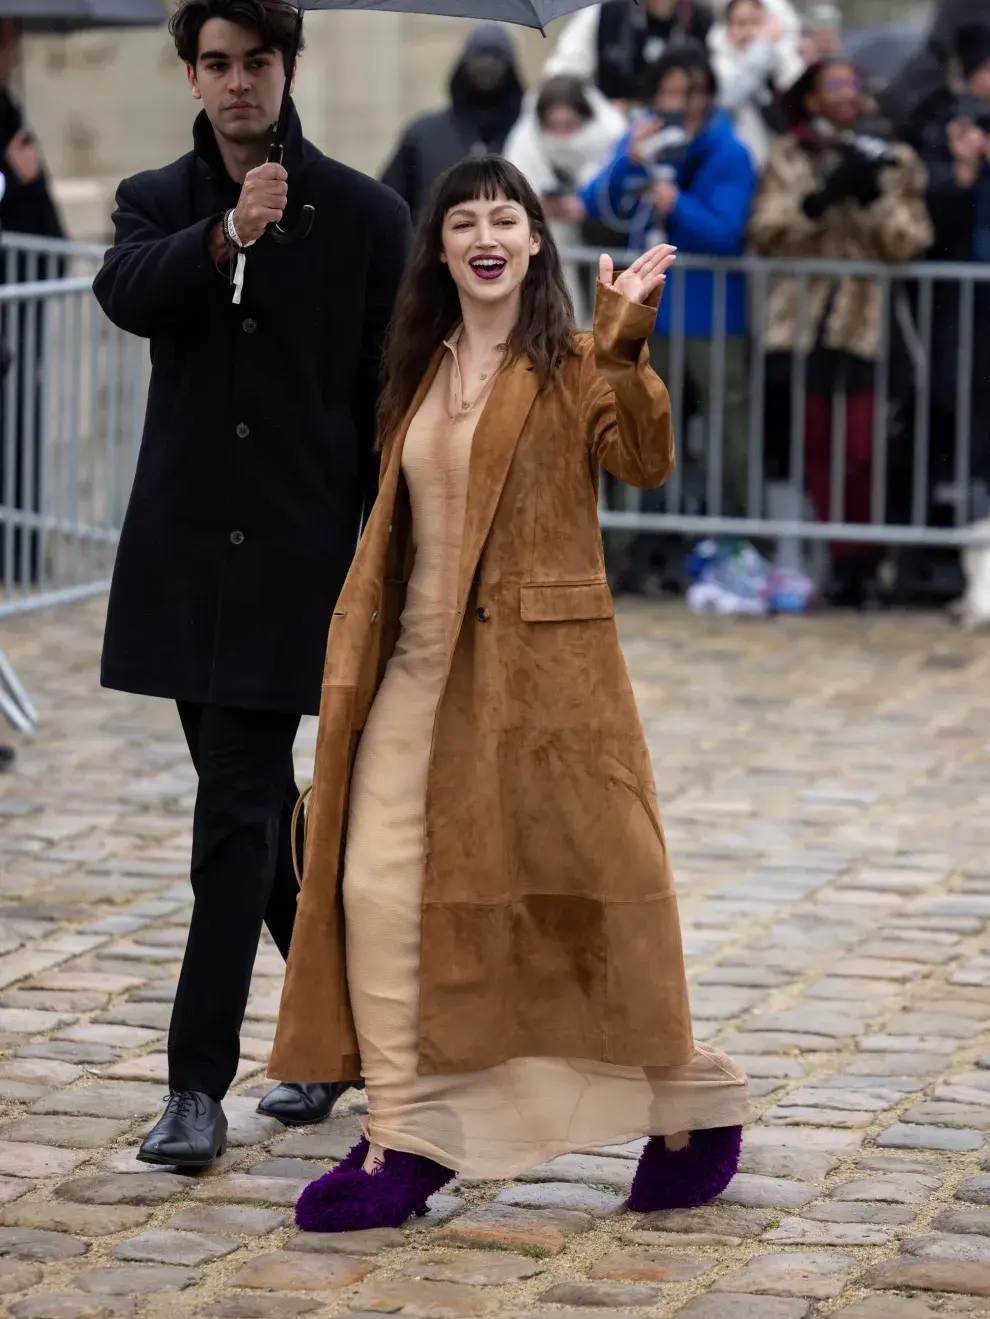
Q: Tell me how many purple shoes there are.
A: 2